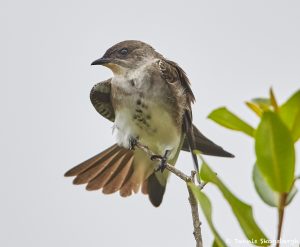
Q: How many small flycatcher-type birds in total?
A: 1